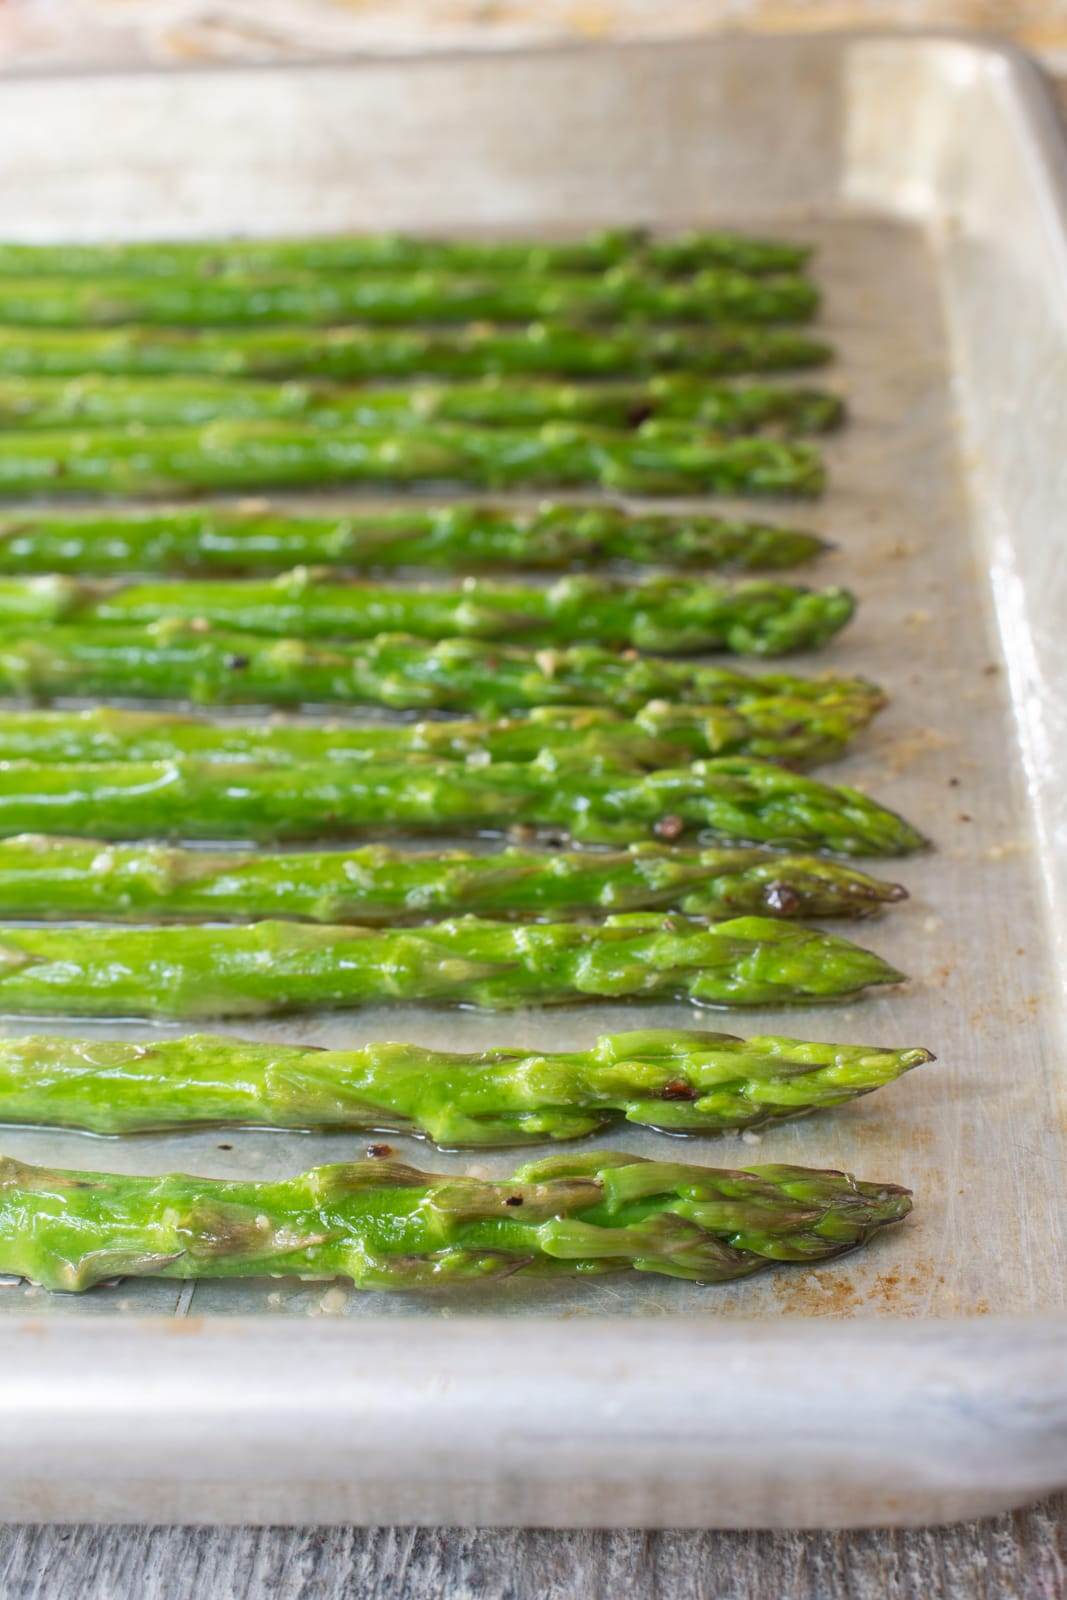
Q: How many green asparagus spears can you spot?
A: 14